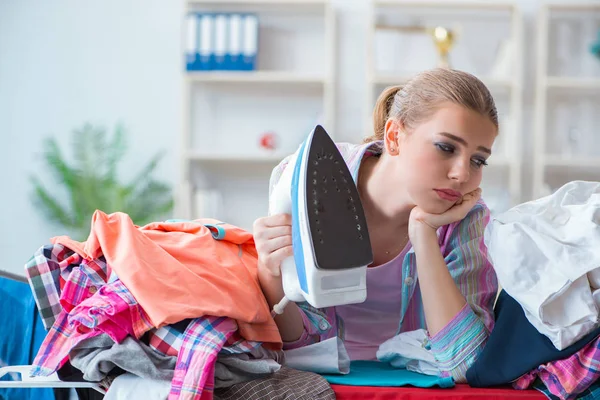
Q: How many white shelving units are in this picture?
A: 3